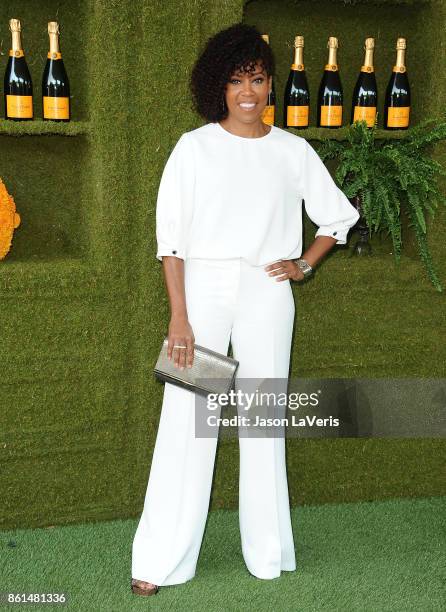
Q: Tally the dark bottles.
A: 7